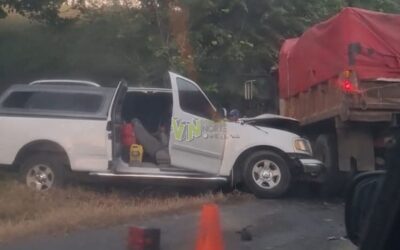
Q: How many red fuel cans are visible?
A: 1